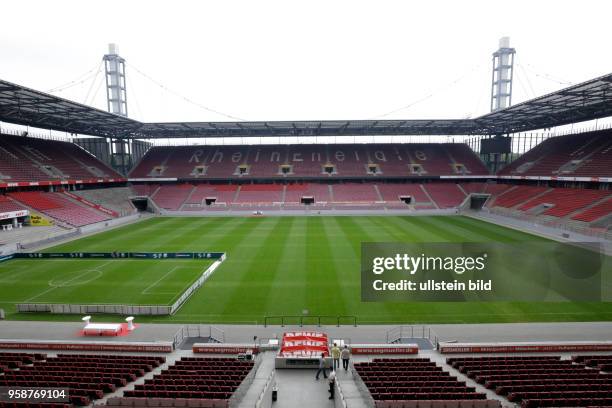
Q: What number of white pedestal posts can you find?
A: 2